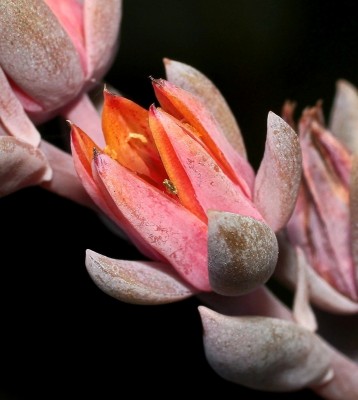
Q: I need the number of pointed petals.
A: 5